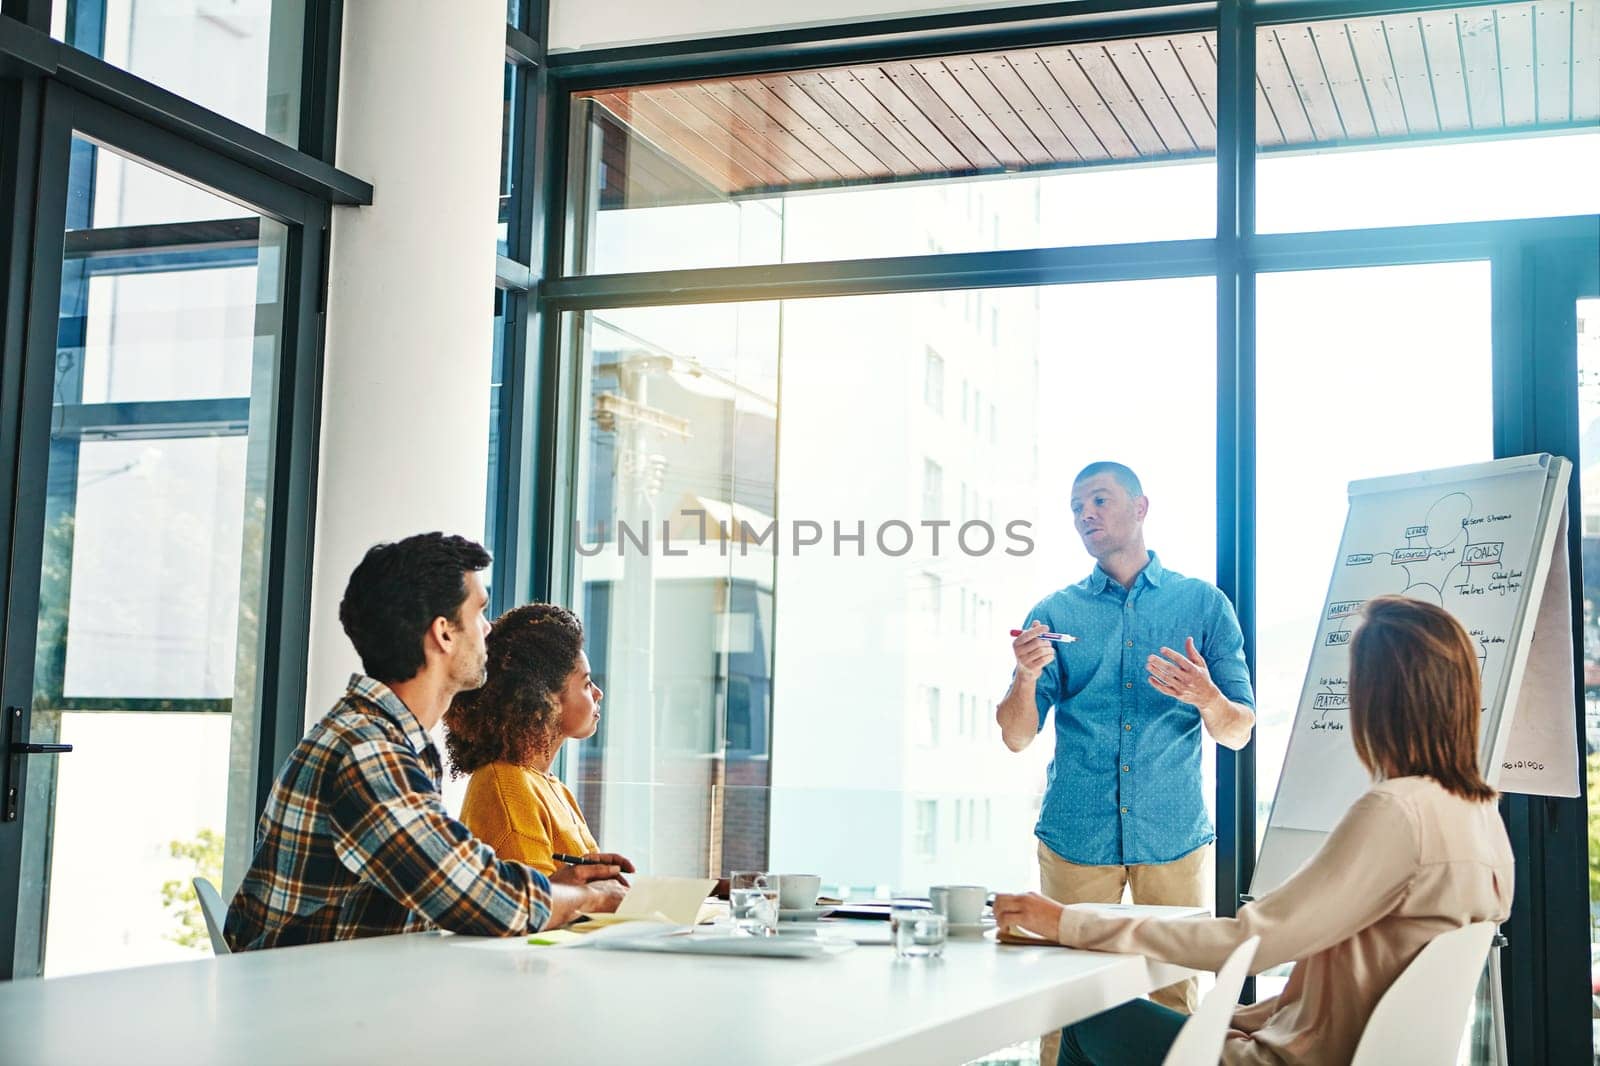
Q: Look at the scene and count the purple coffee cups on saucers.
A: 0